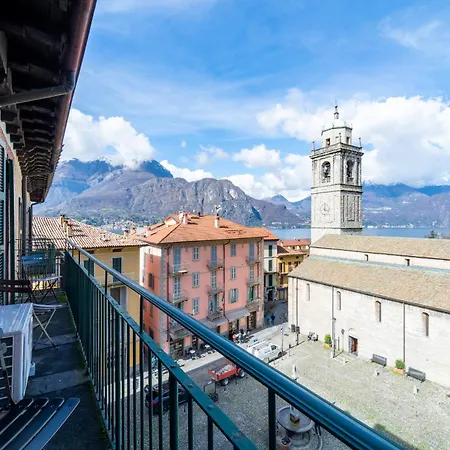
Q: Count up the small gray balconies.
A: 9